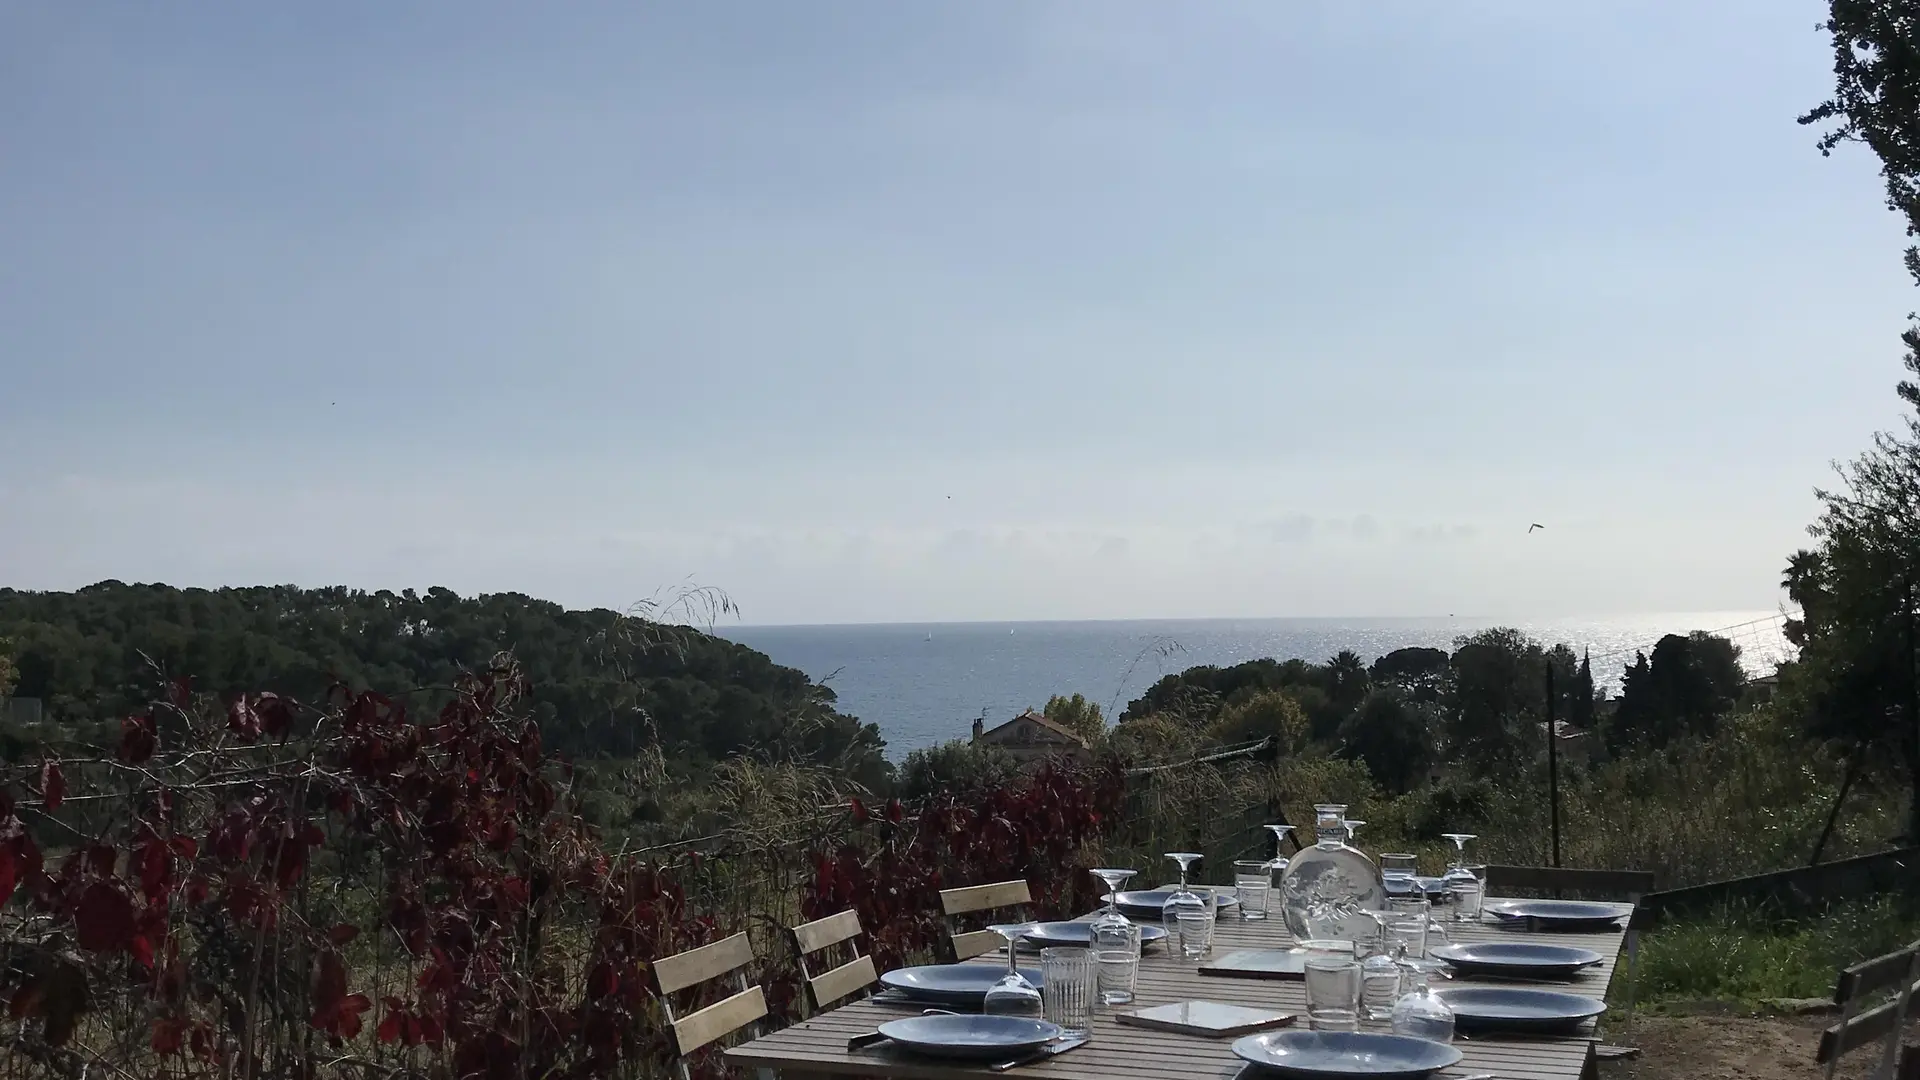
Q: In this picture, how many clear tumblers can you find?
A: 9